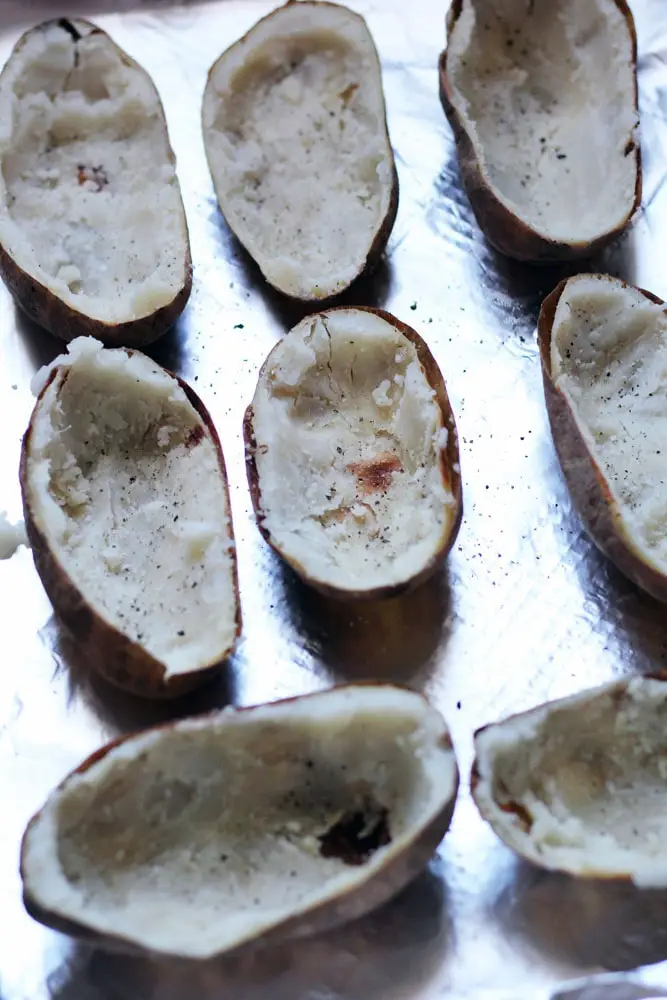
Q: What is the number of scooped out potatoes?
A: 8